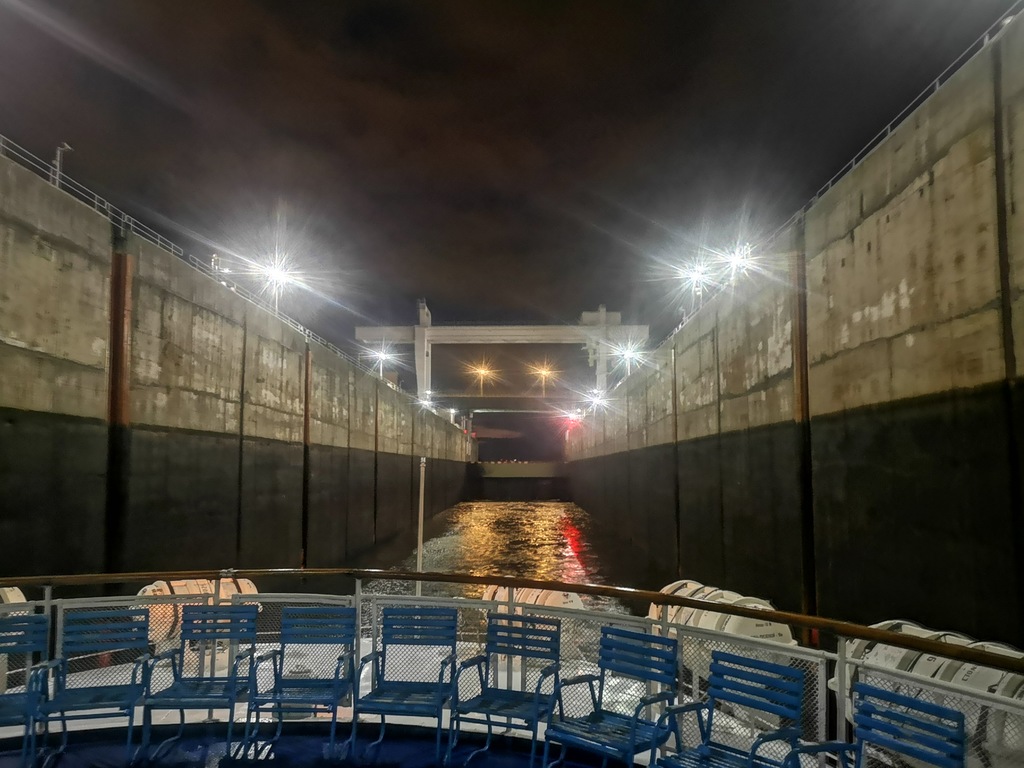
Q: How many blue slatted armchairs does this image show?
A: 9